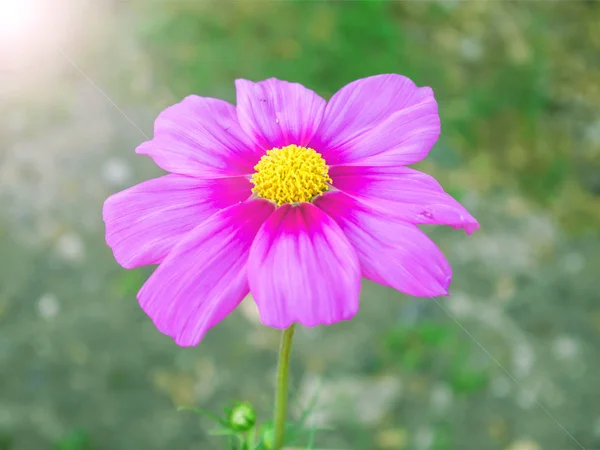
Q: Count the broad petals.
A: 8